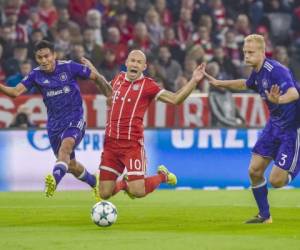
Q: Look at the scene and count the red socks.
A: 2